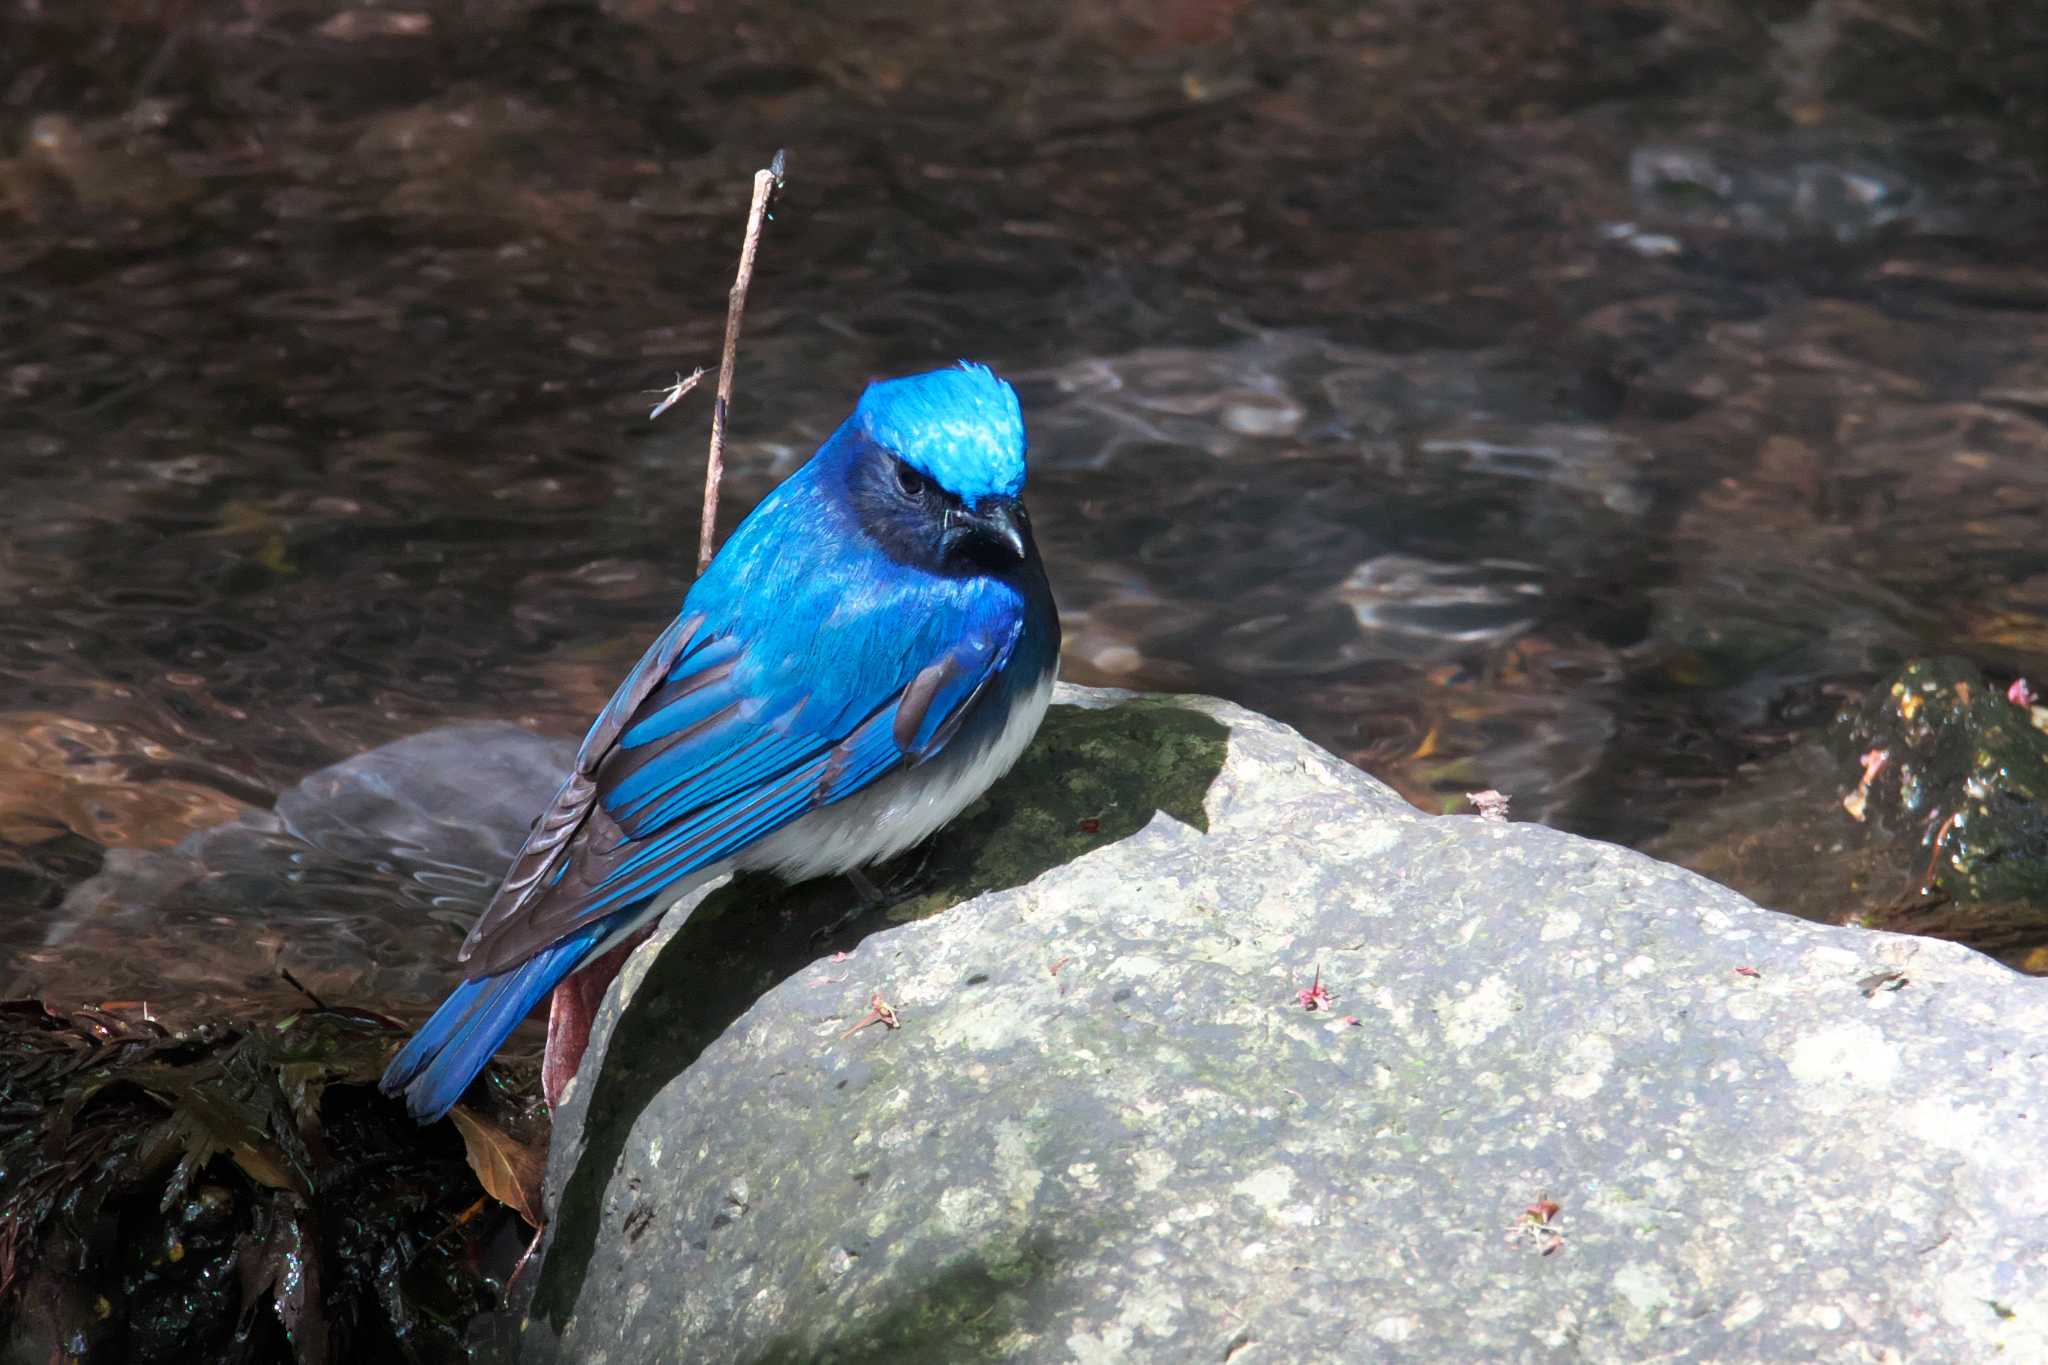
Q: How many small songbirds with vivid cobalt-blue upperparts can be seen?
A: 1